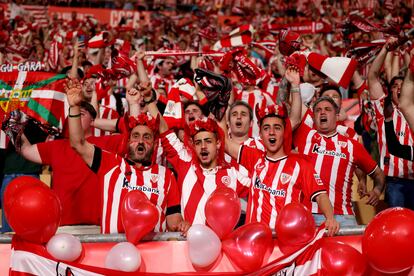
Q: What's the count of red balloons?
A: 7